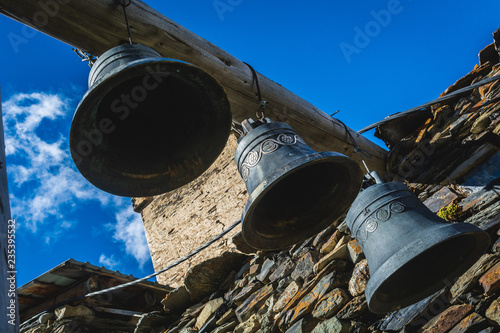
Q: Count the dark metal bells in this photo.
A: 3